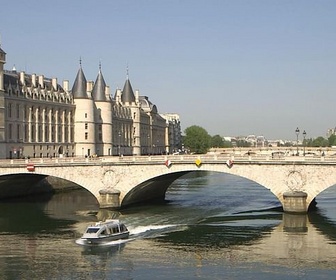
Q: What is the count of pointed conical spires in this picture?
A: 3